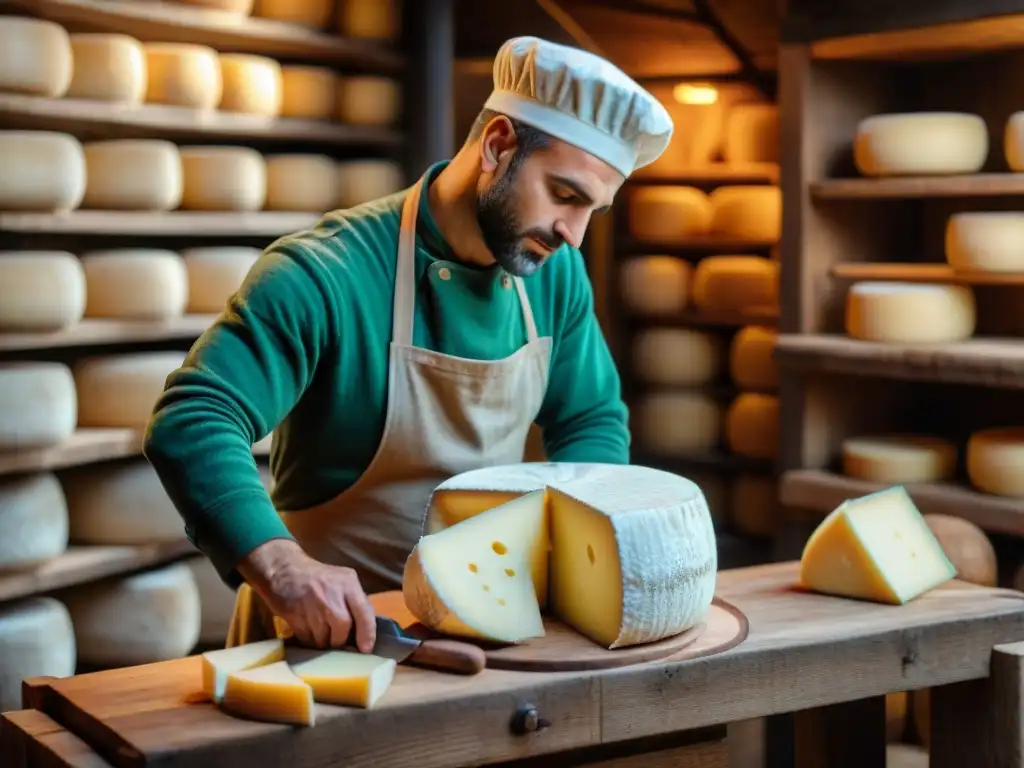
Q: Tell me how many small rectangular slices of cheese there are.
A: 3